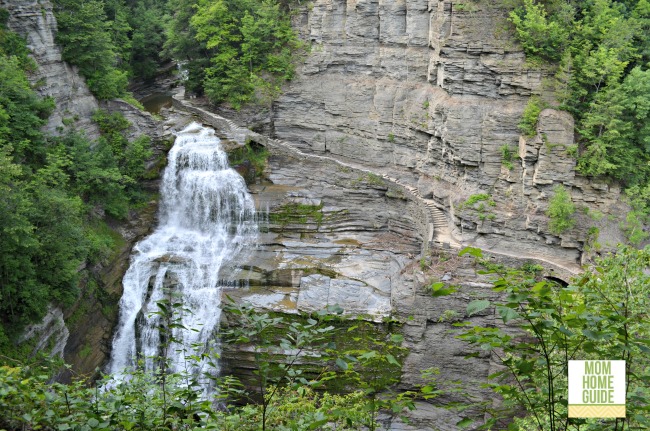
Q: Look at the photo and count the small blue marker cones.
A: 0